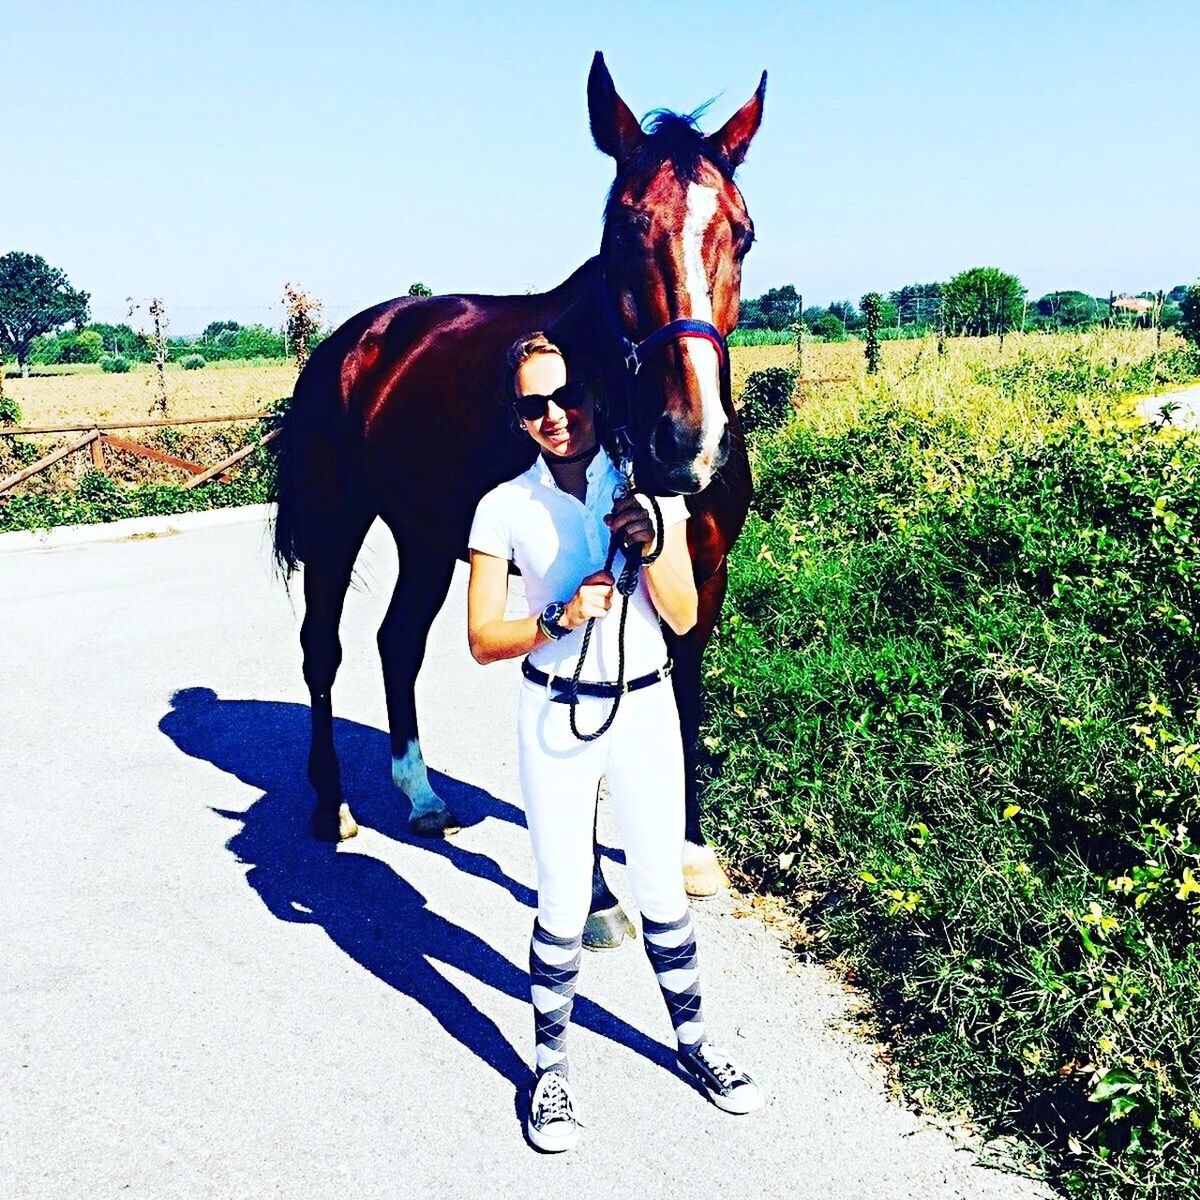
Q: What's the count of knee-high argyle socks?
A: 2